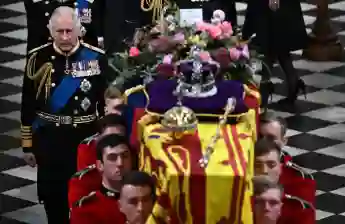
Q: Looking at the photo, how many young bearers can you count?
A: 7